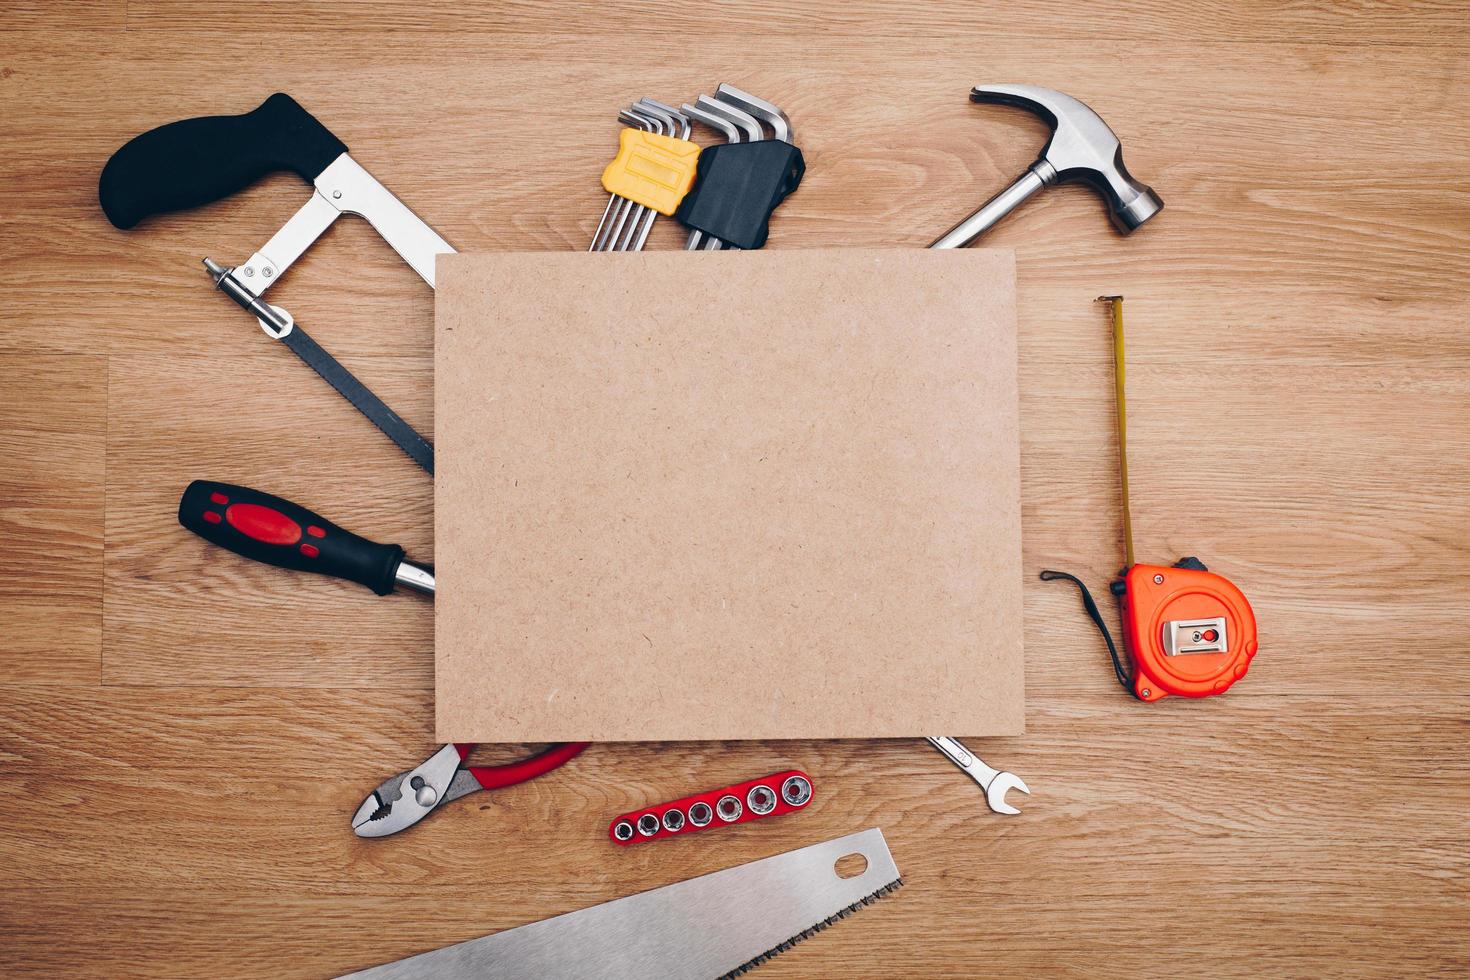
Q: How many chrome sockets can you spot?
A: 7